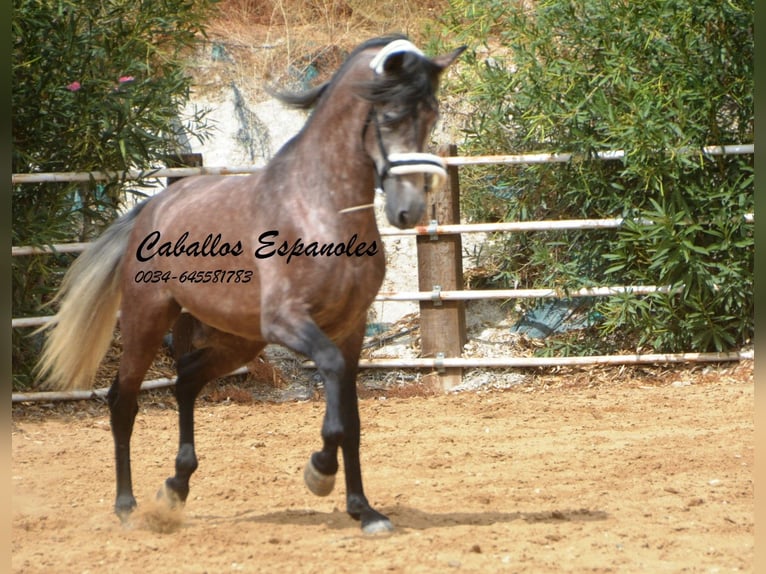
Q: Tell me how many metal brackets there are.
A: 3